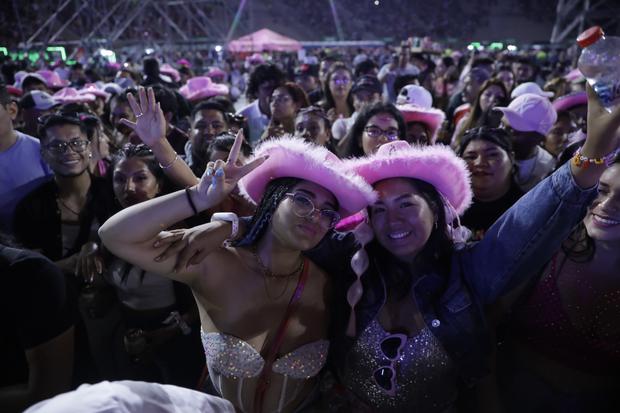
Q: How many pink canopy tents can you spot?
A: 1